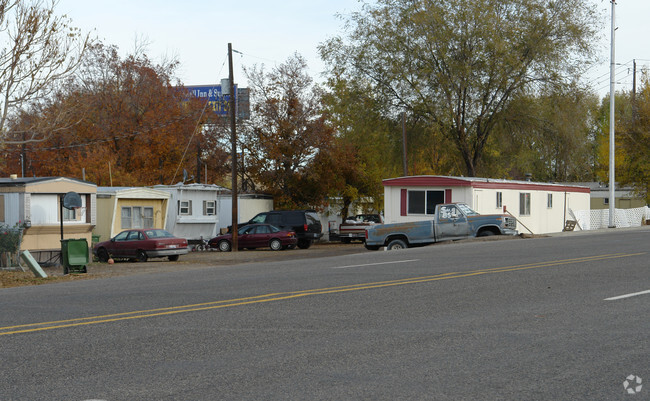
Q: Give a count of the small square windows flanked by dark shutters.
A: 2